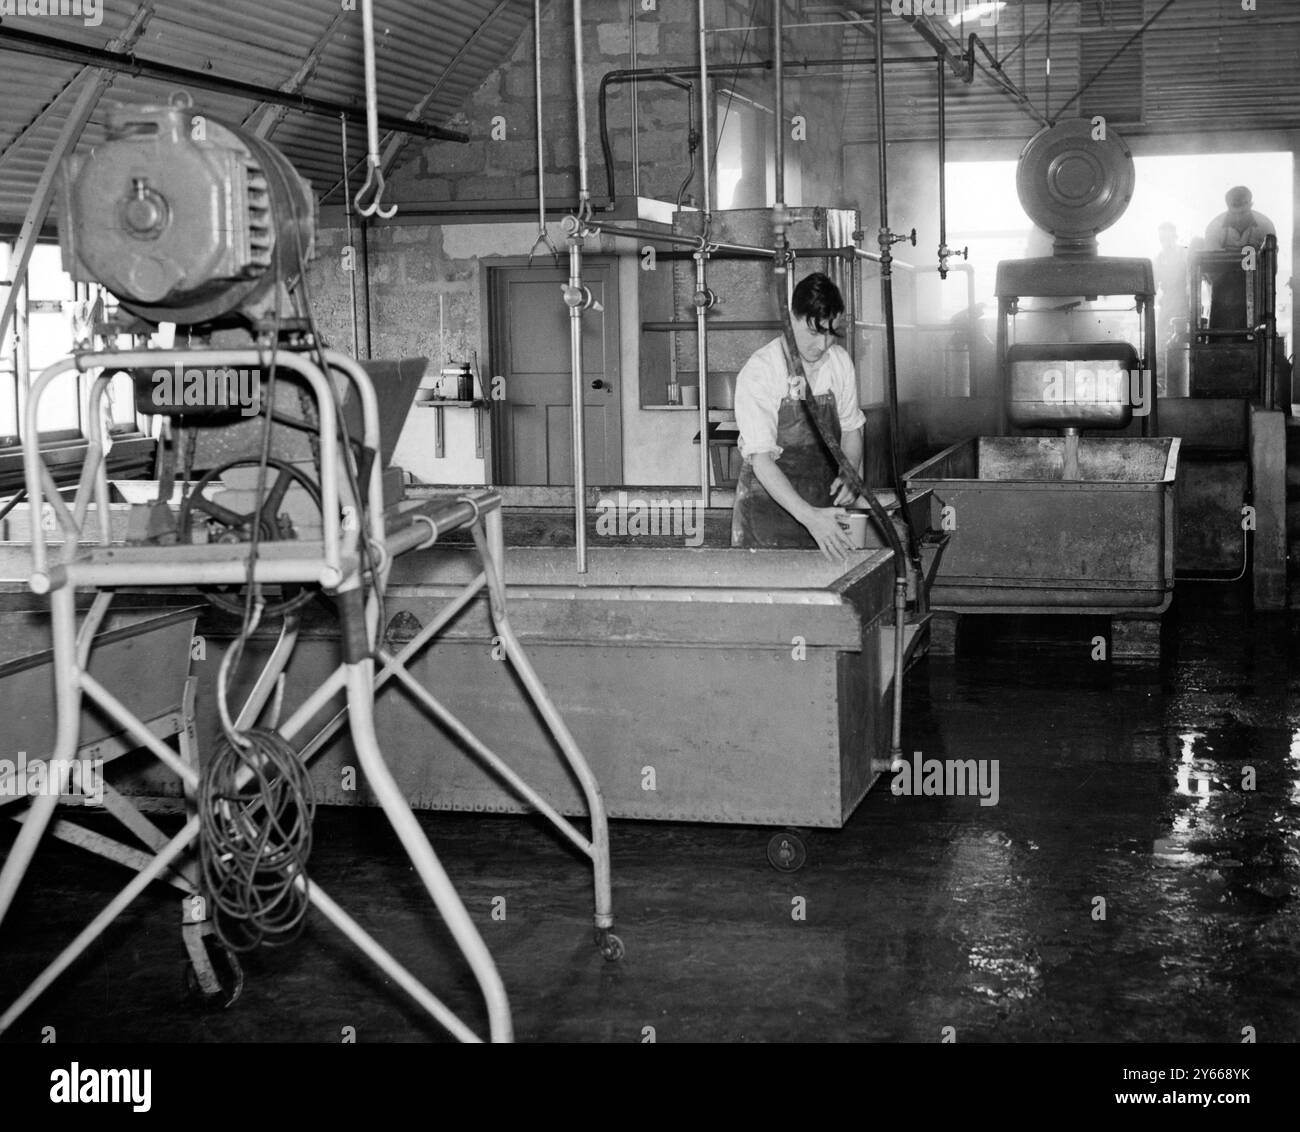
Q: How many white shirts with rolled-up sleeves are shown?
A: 1